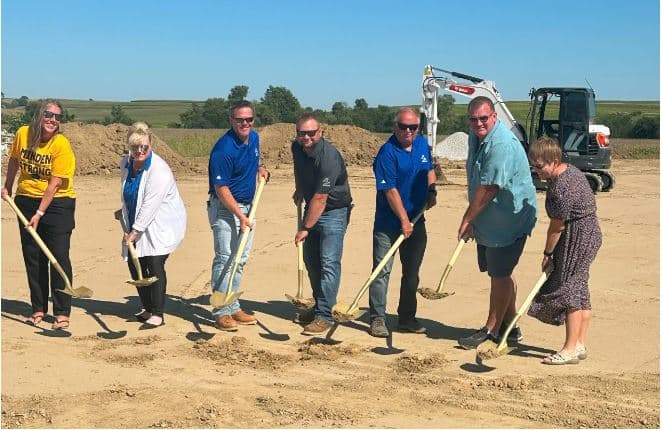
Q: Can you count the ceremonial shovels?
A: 7